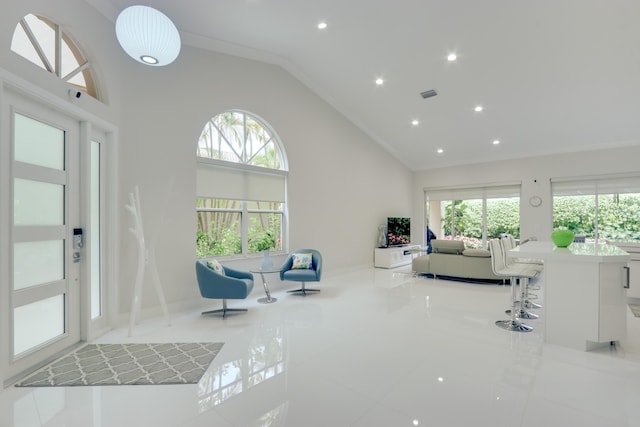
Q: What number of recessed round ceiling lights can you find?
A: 7